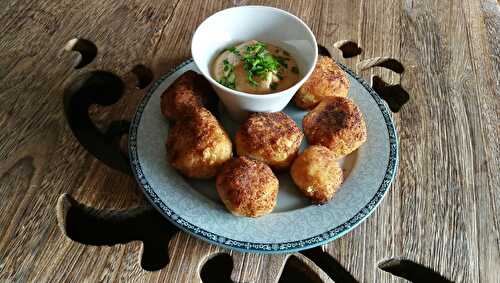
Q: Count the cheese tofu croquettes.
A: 7